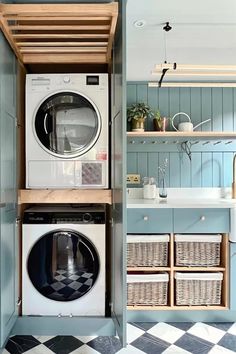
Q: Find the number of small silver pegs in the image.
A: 10